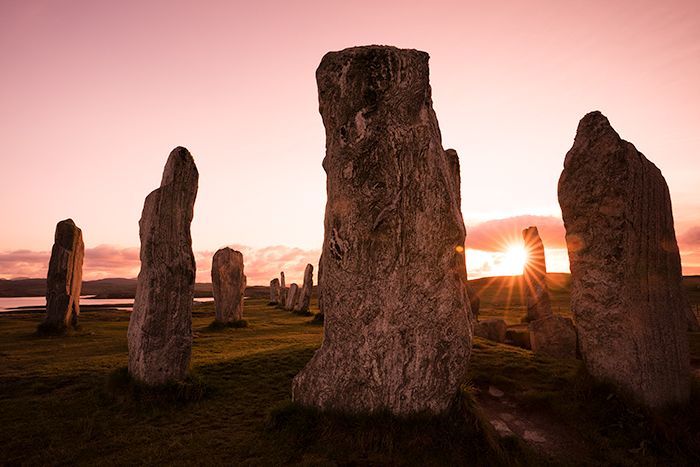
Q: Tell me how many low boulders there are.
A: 2